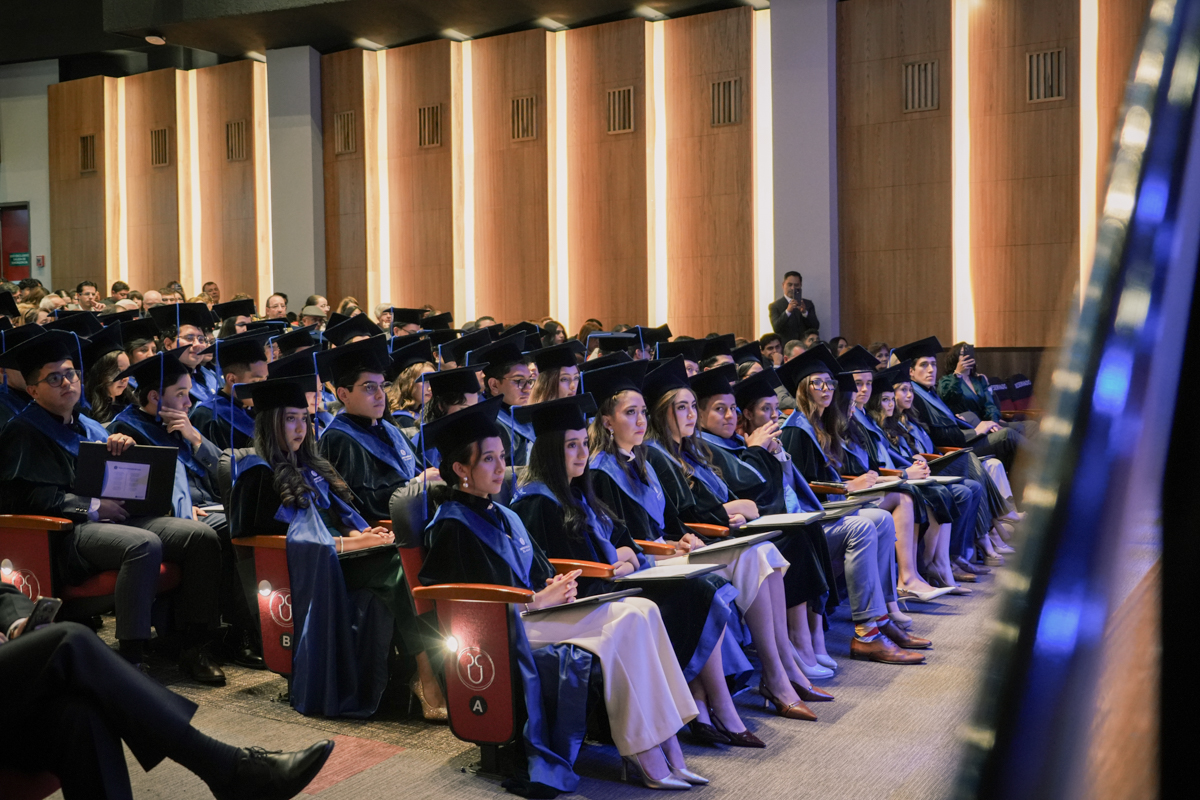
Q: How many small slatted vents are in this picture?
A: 10